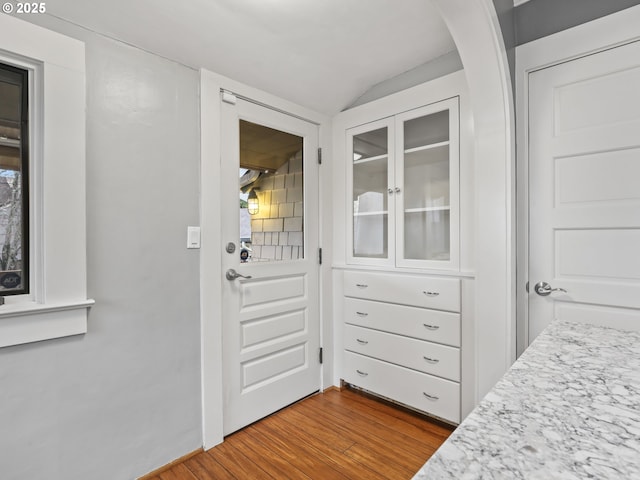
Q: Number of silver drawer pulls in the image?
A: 8